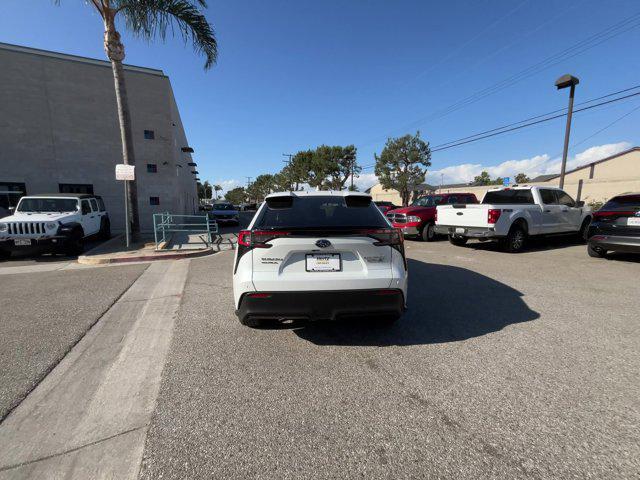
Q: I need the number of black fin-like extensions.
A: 2